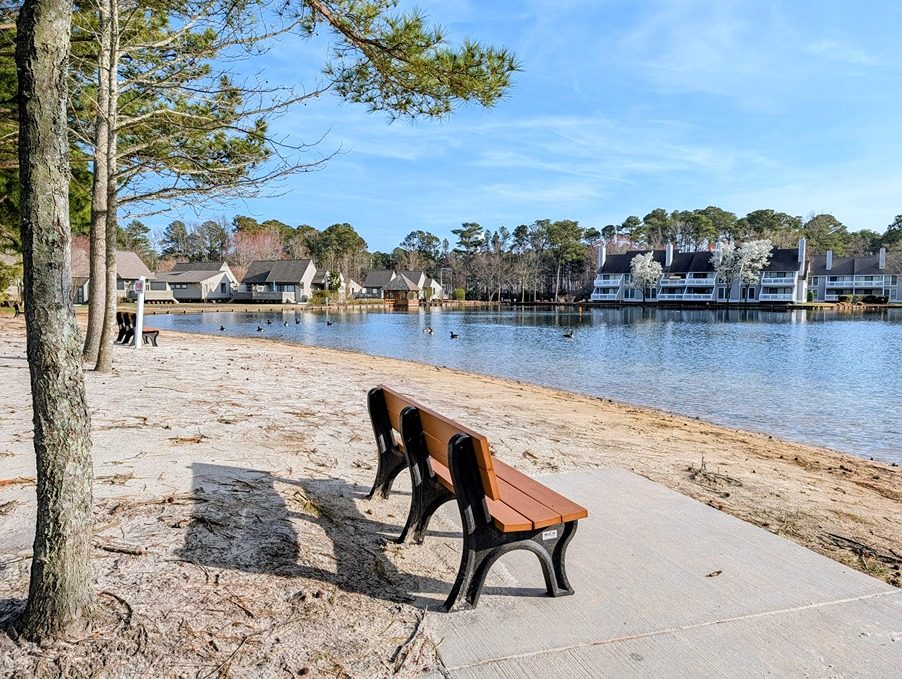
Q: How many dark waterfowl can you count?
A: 9